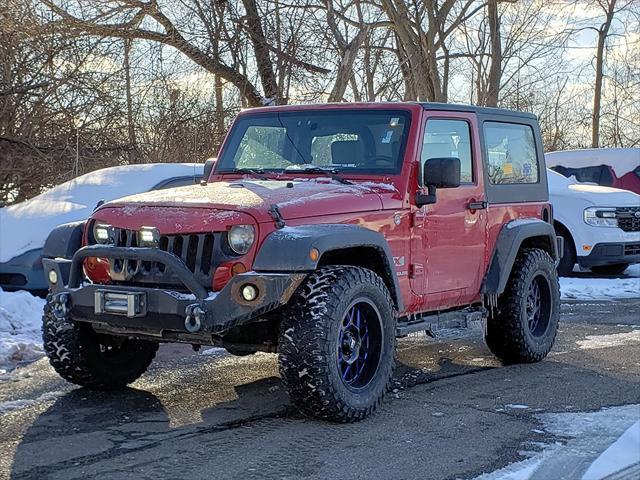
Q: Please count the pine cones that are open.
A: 0